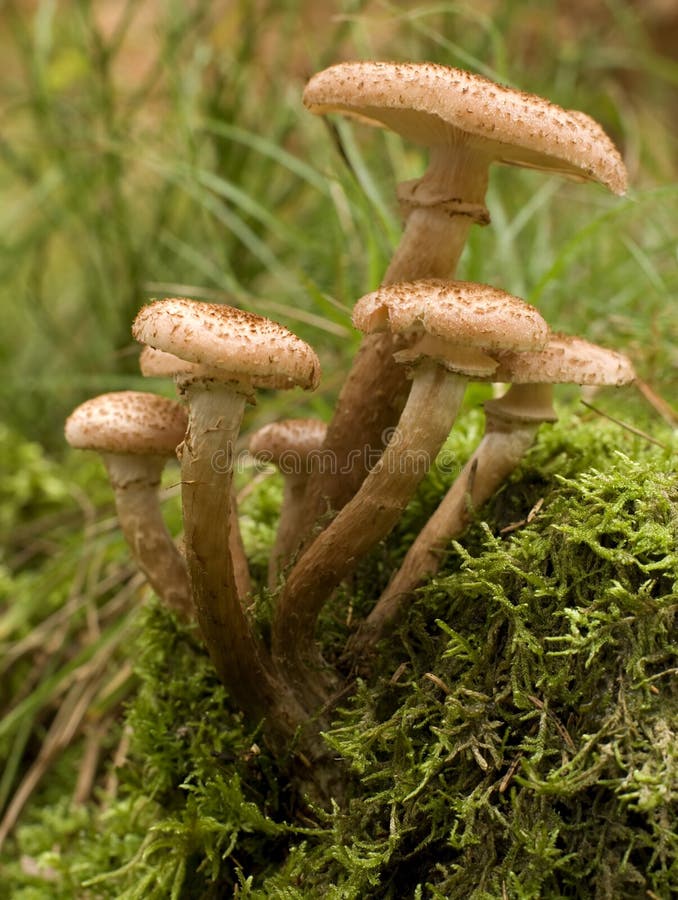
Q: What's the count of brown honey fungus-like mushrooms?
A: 7